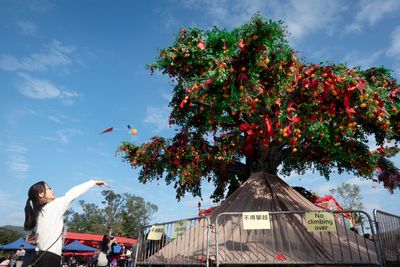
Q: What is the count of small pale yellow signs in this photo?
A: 4